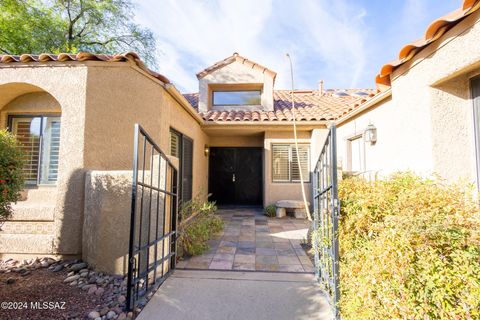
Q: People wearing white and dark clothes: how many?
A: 0